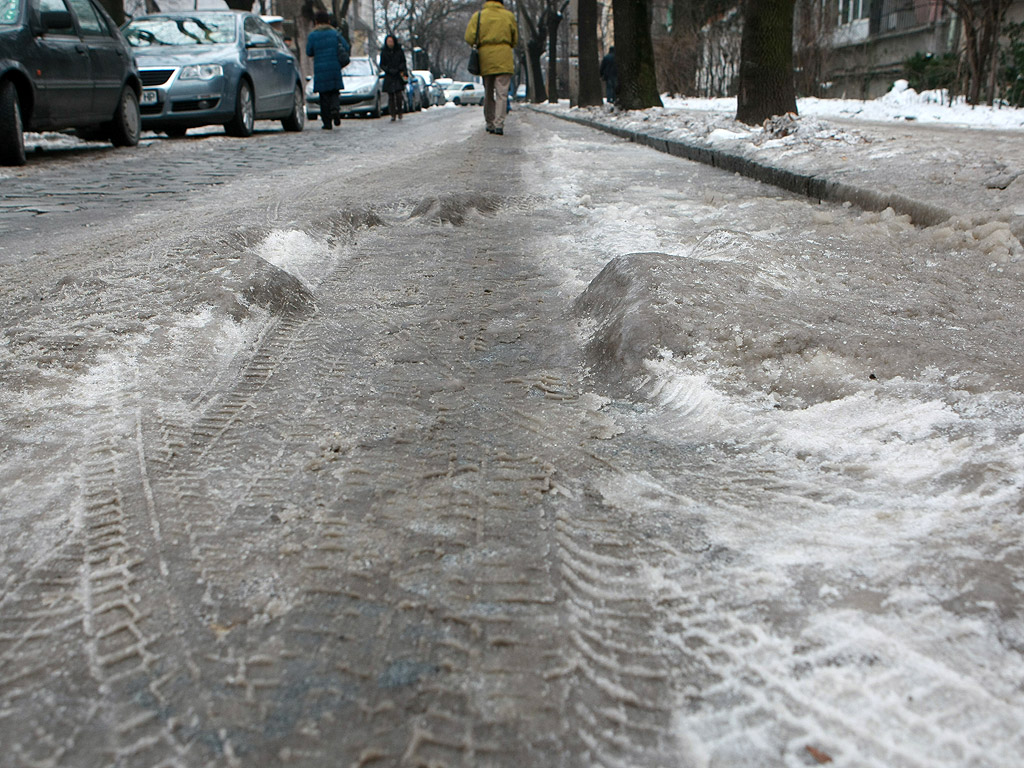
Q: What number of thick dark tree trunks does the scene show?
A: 3